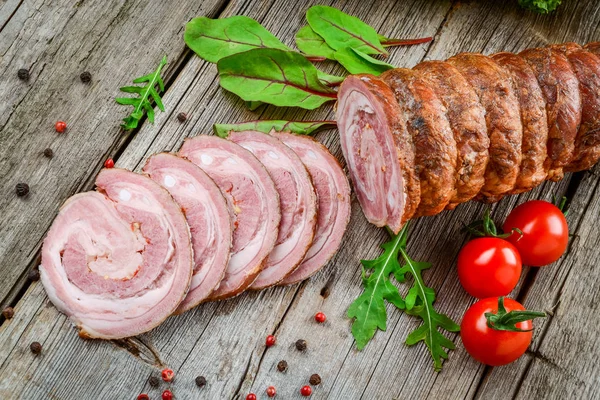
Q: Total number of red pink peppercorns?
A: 10